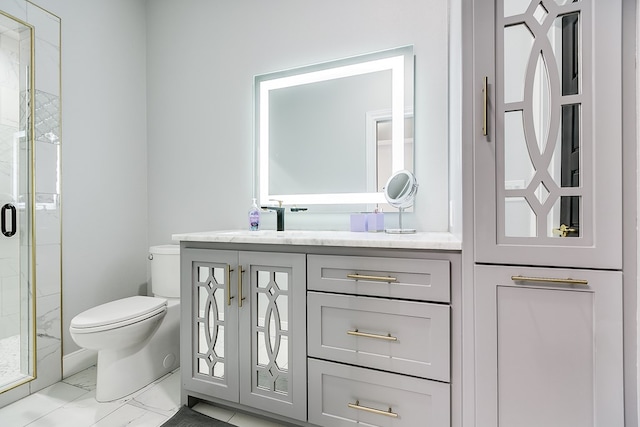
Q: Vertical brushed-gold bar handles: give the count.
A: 3